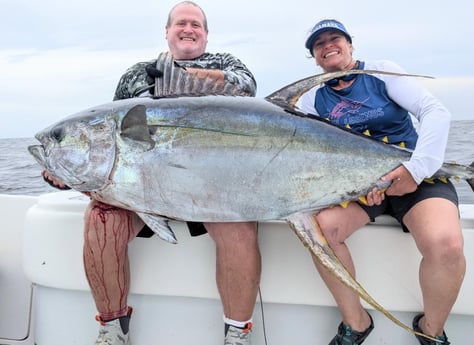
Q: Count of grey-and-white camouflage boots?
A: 2